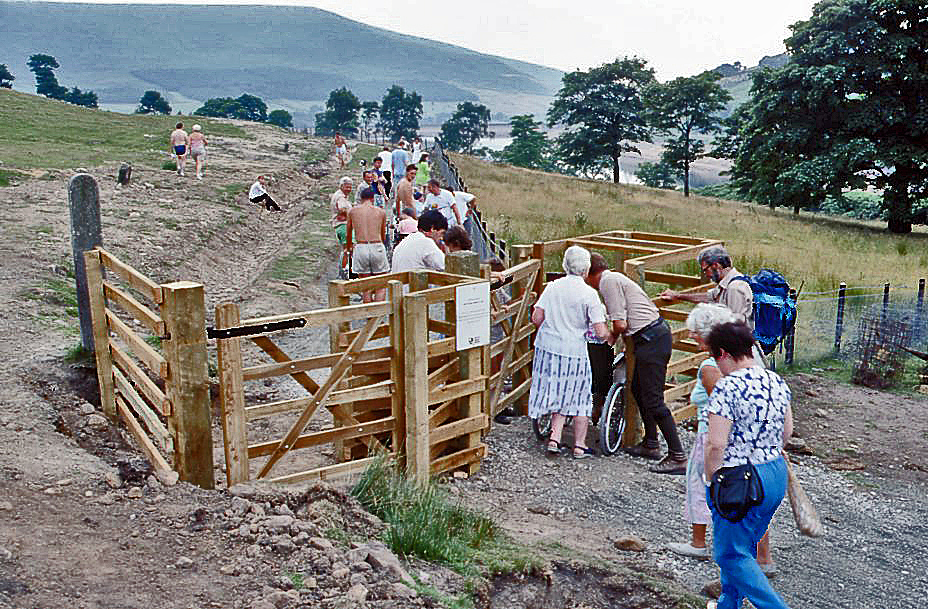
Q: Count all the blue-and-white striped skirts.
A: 1